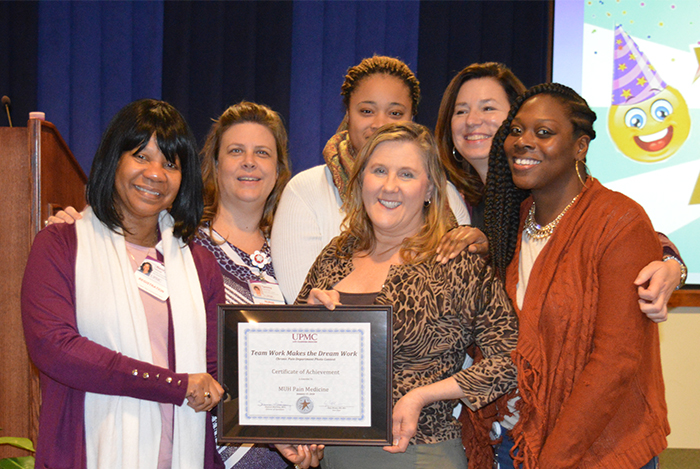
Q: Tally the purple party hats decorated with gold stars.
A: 1